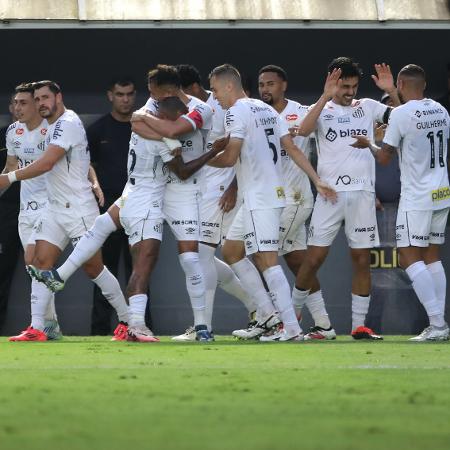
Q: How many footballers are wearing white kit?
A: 9